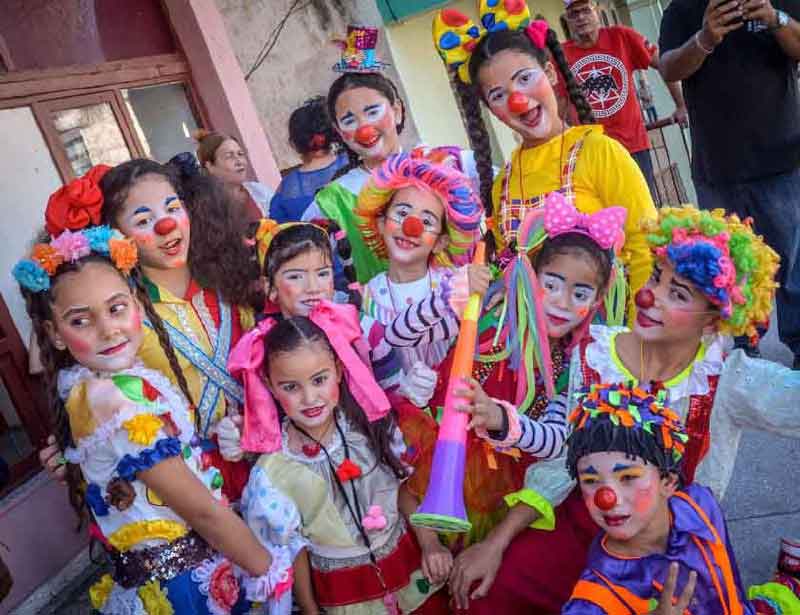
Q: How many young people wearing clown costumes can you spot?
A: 10